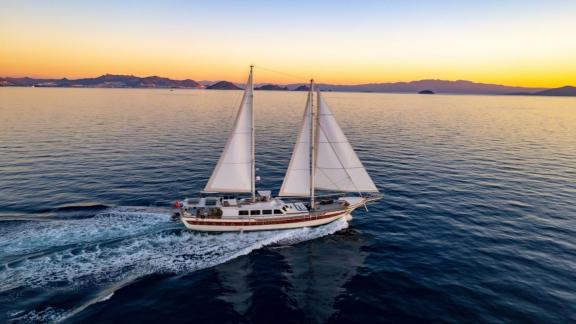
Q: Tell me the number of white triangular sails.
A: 3